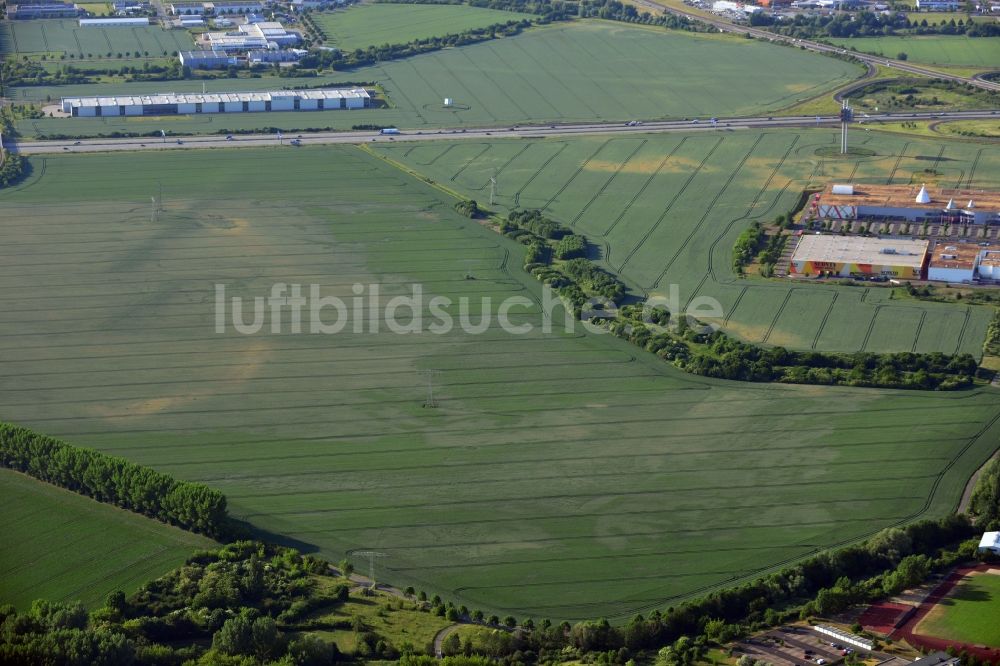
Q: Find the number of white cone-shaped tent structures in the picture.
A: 3